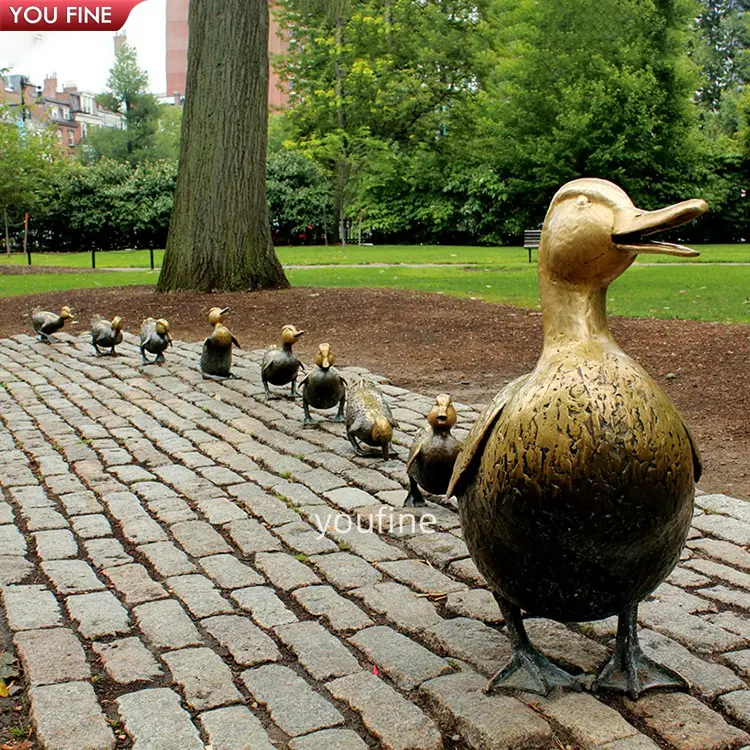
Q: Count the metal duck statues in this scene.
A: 9